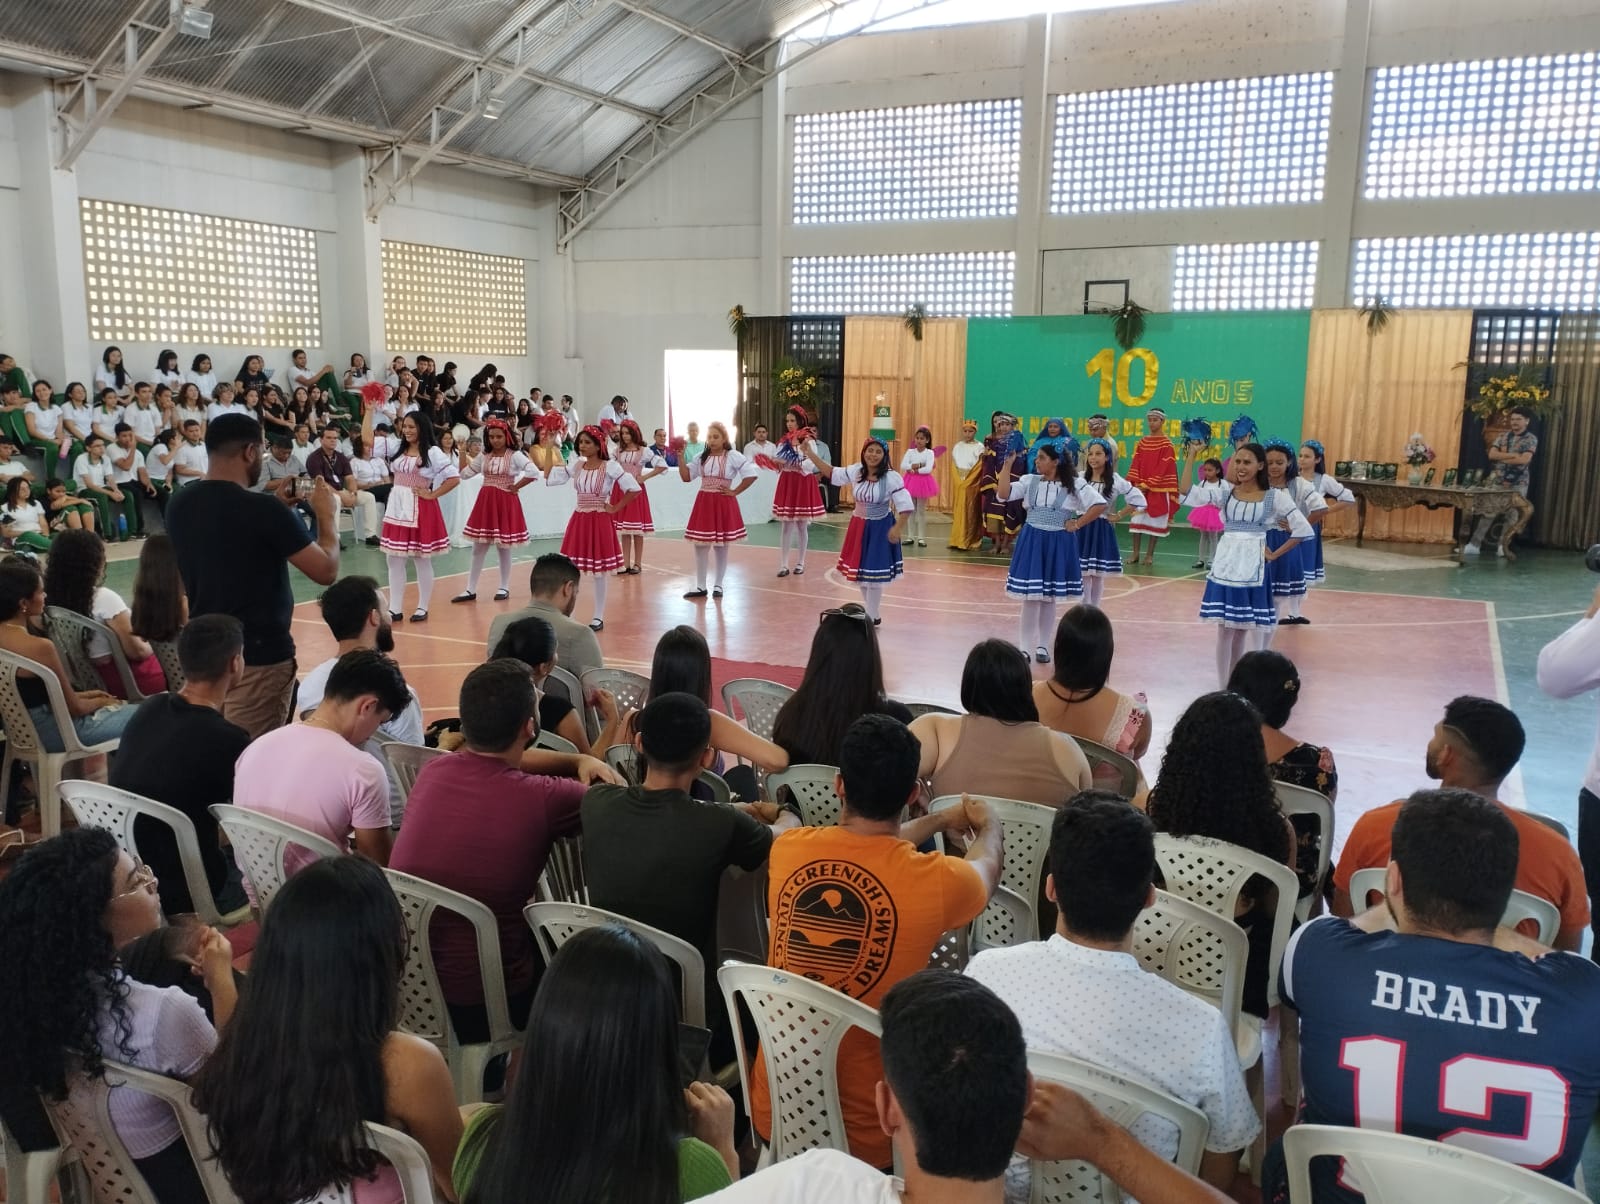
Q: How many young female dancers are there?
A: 12